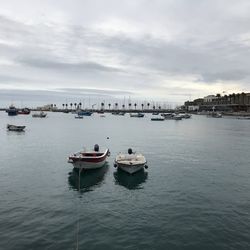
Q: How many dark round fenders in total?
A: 2